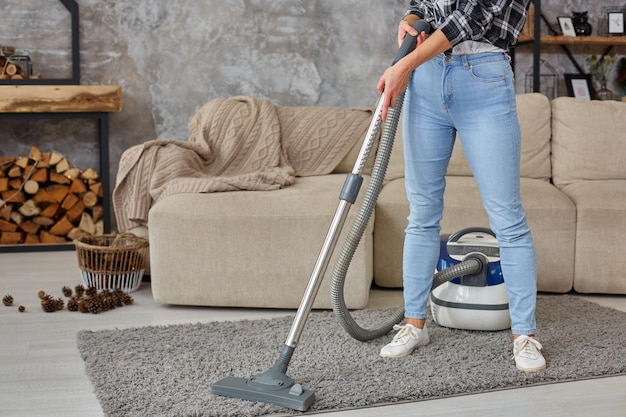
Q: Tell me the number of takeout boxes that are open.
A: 0